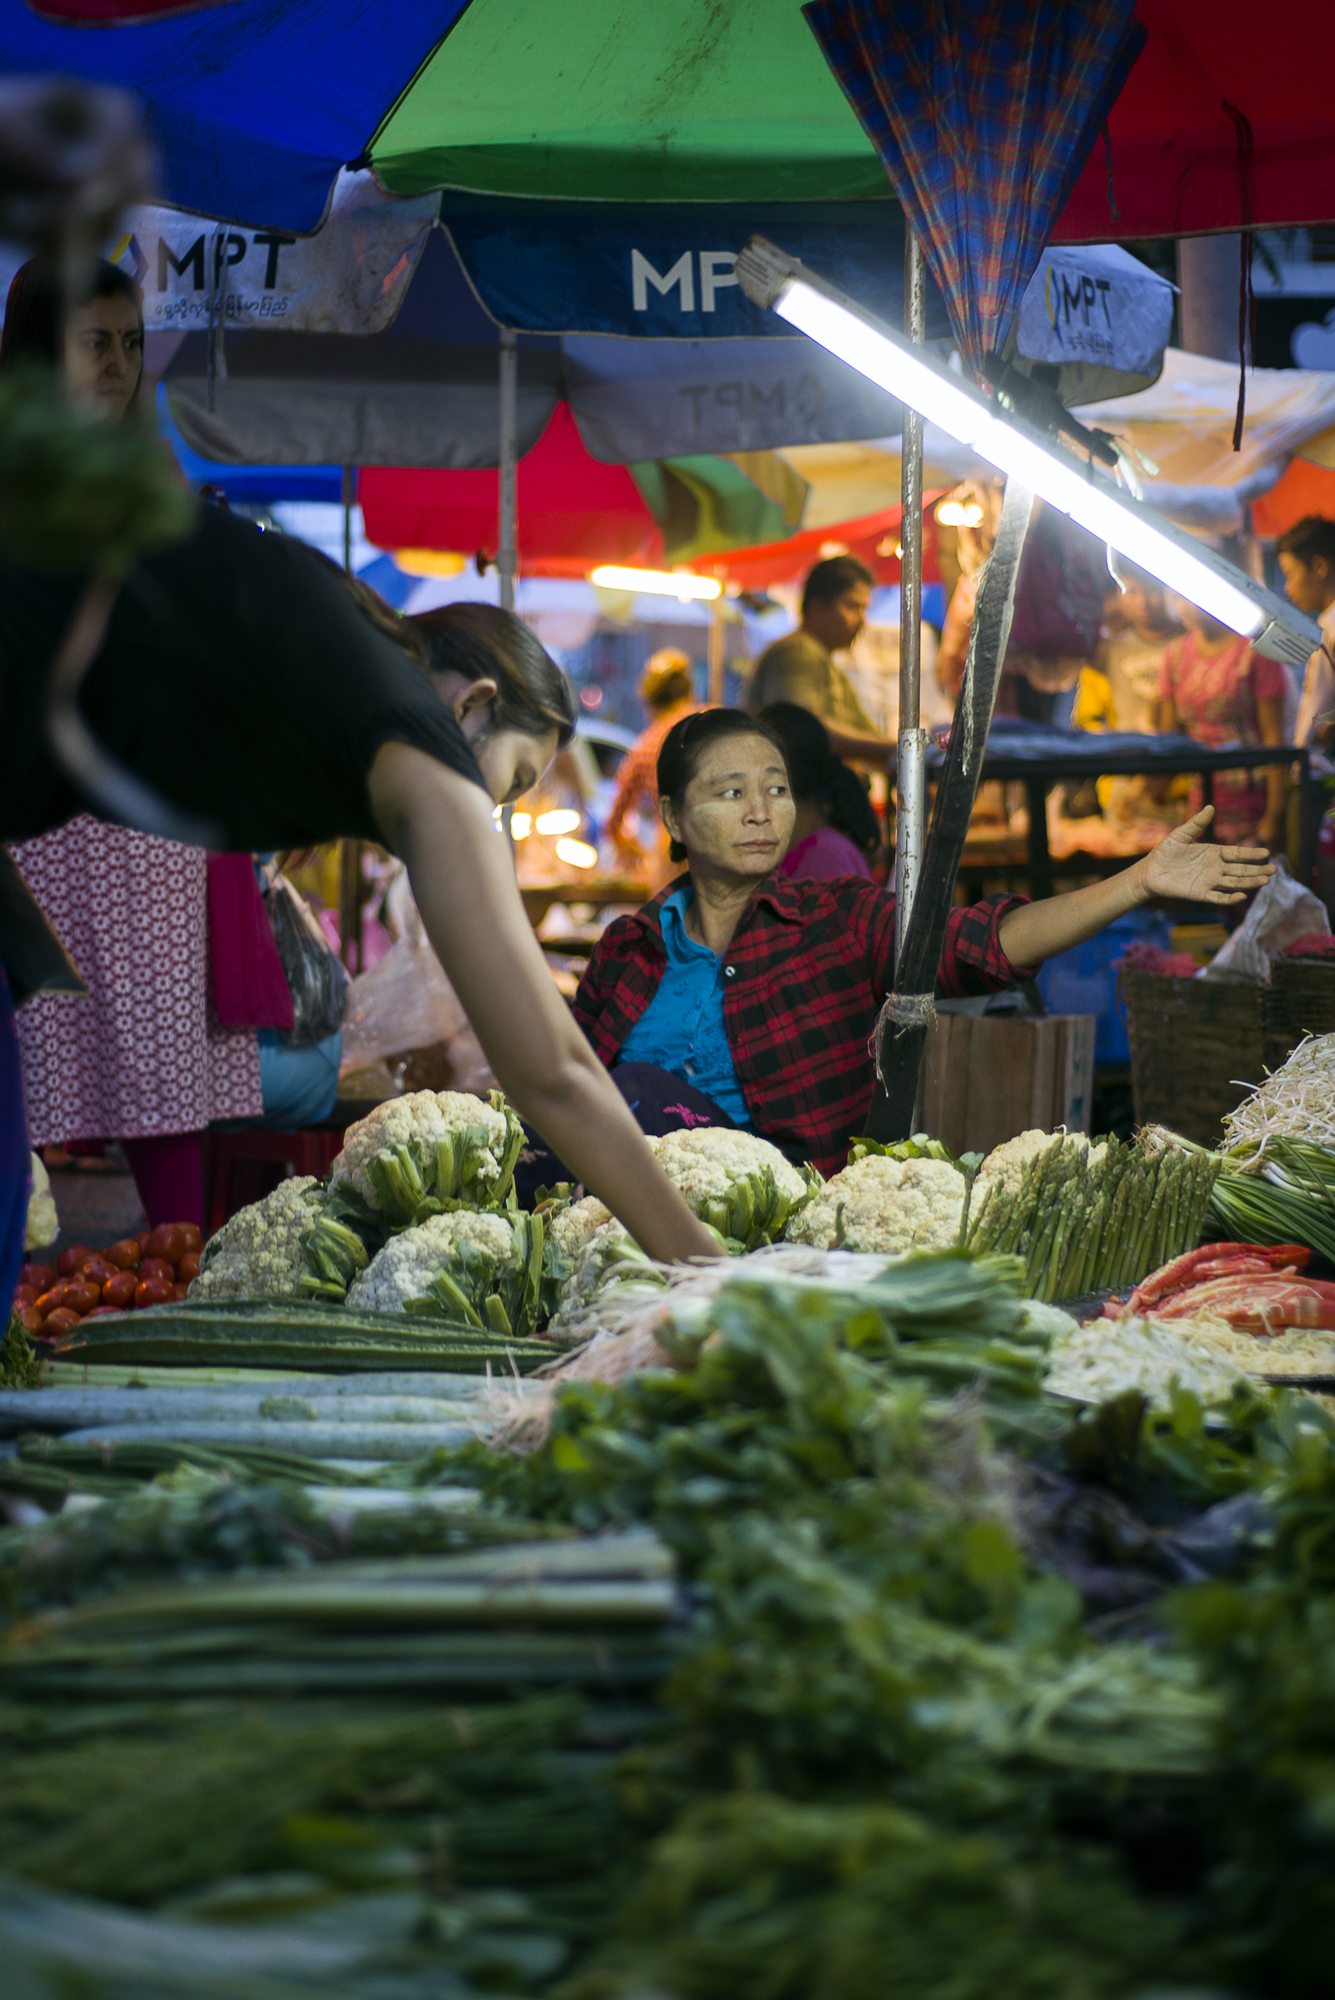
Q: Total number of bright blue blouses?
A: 1